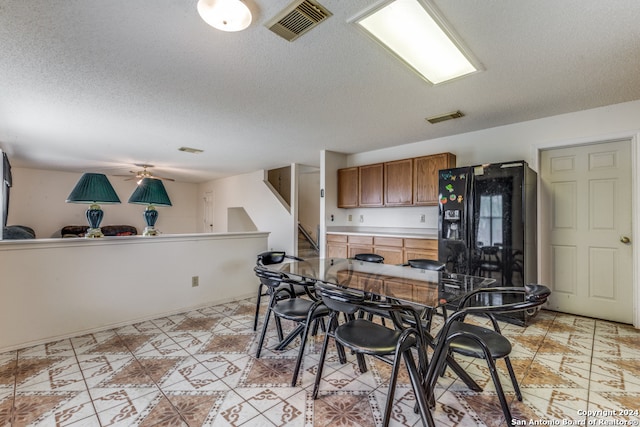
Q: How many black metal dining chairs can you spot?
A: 6